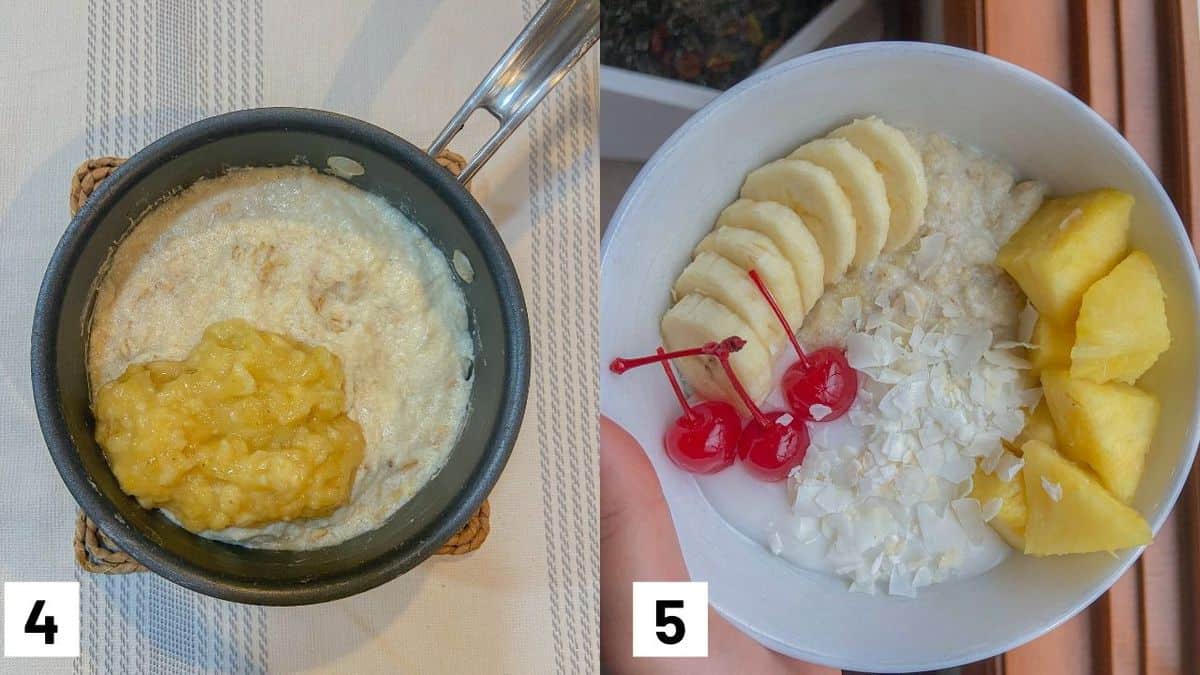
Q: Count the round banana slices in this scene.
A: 7